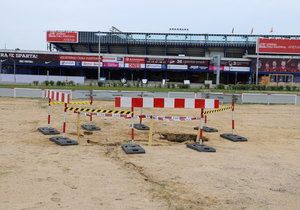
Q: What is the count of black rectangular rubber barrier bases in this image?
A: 8